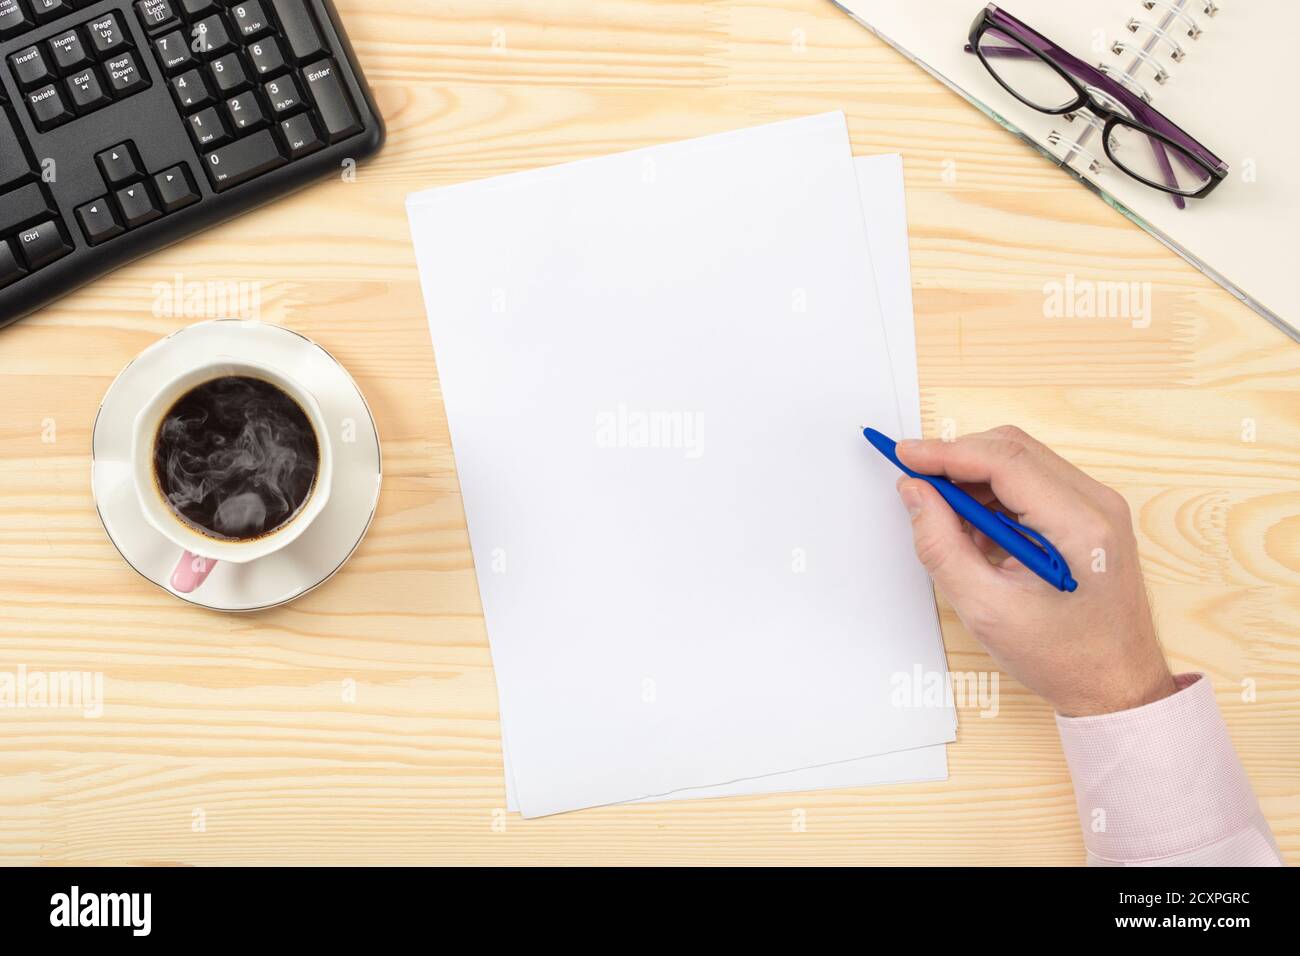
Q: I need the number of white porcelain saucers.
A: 1